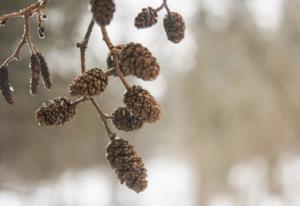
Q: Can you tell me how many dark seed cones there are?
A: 9